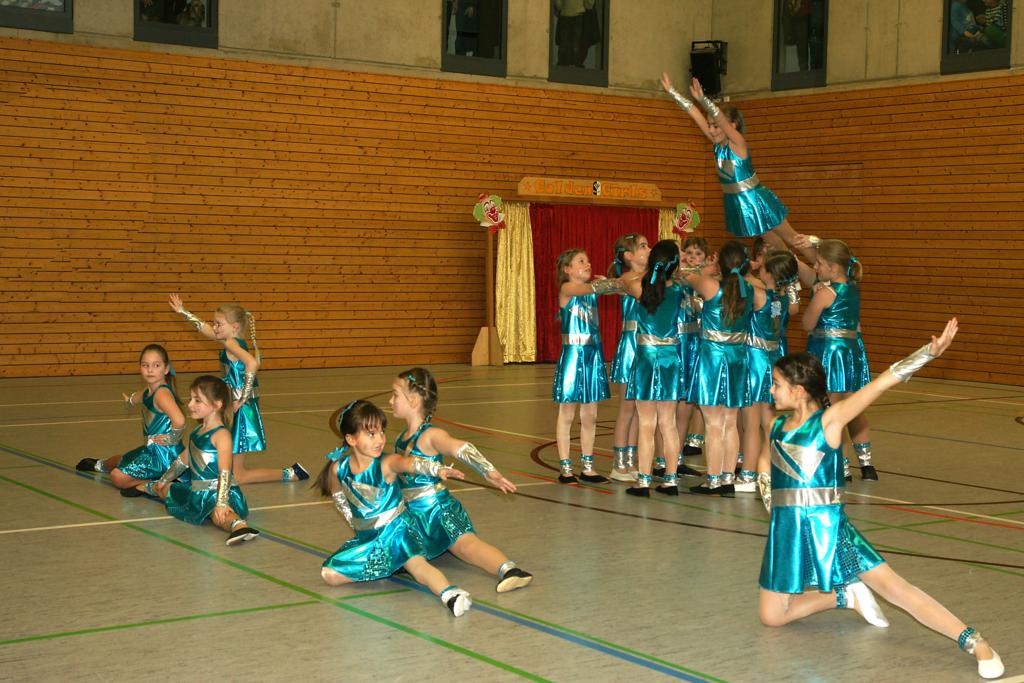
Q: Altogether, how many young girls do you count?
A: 15